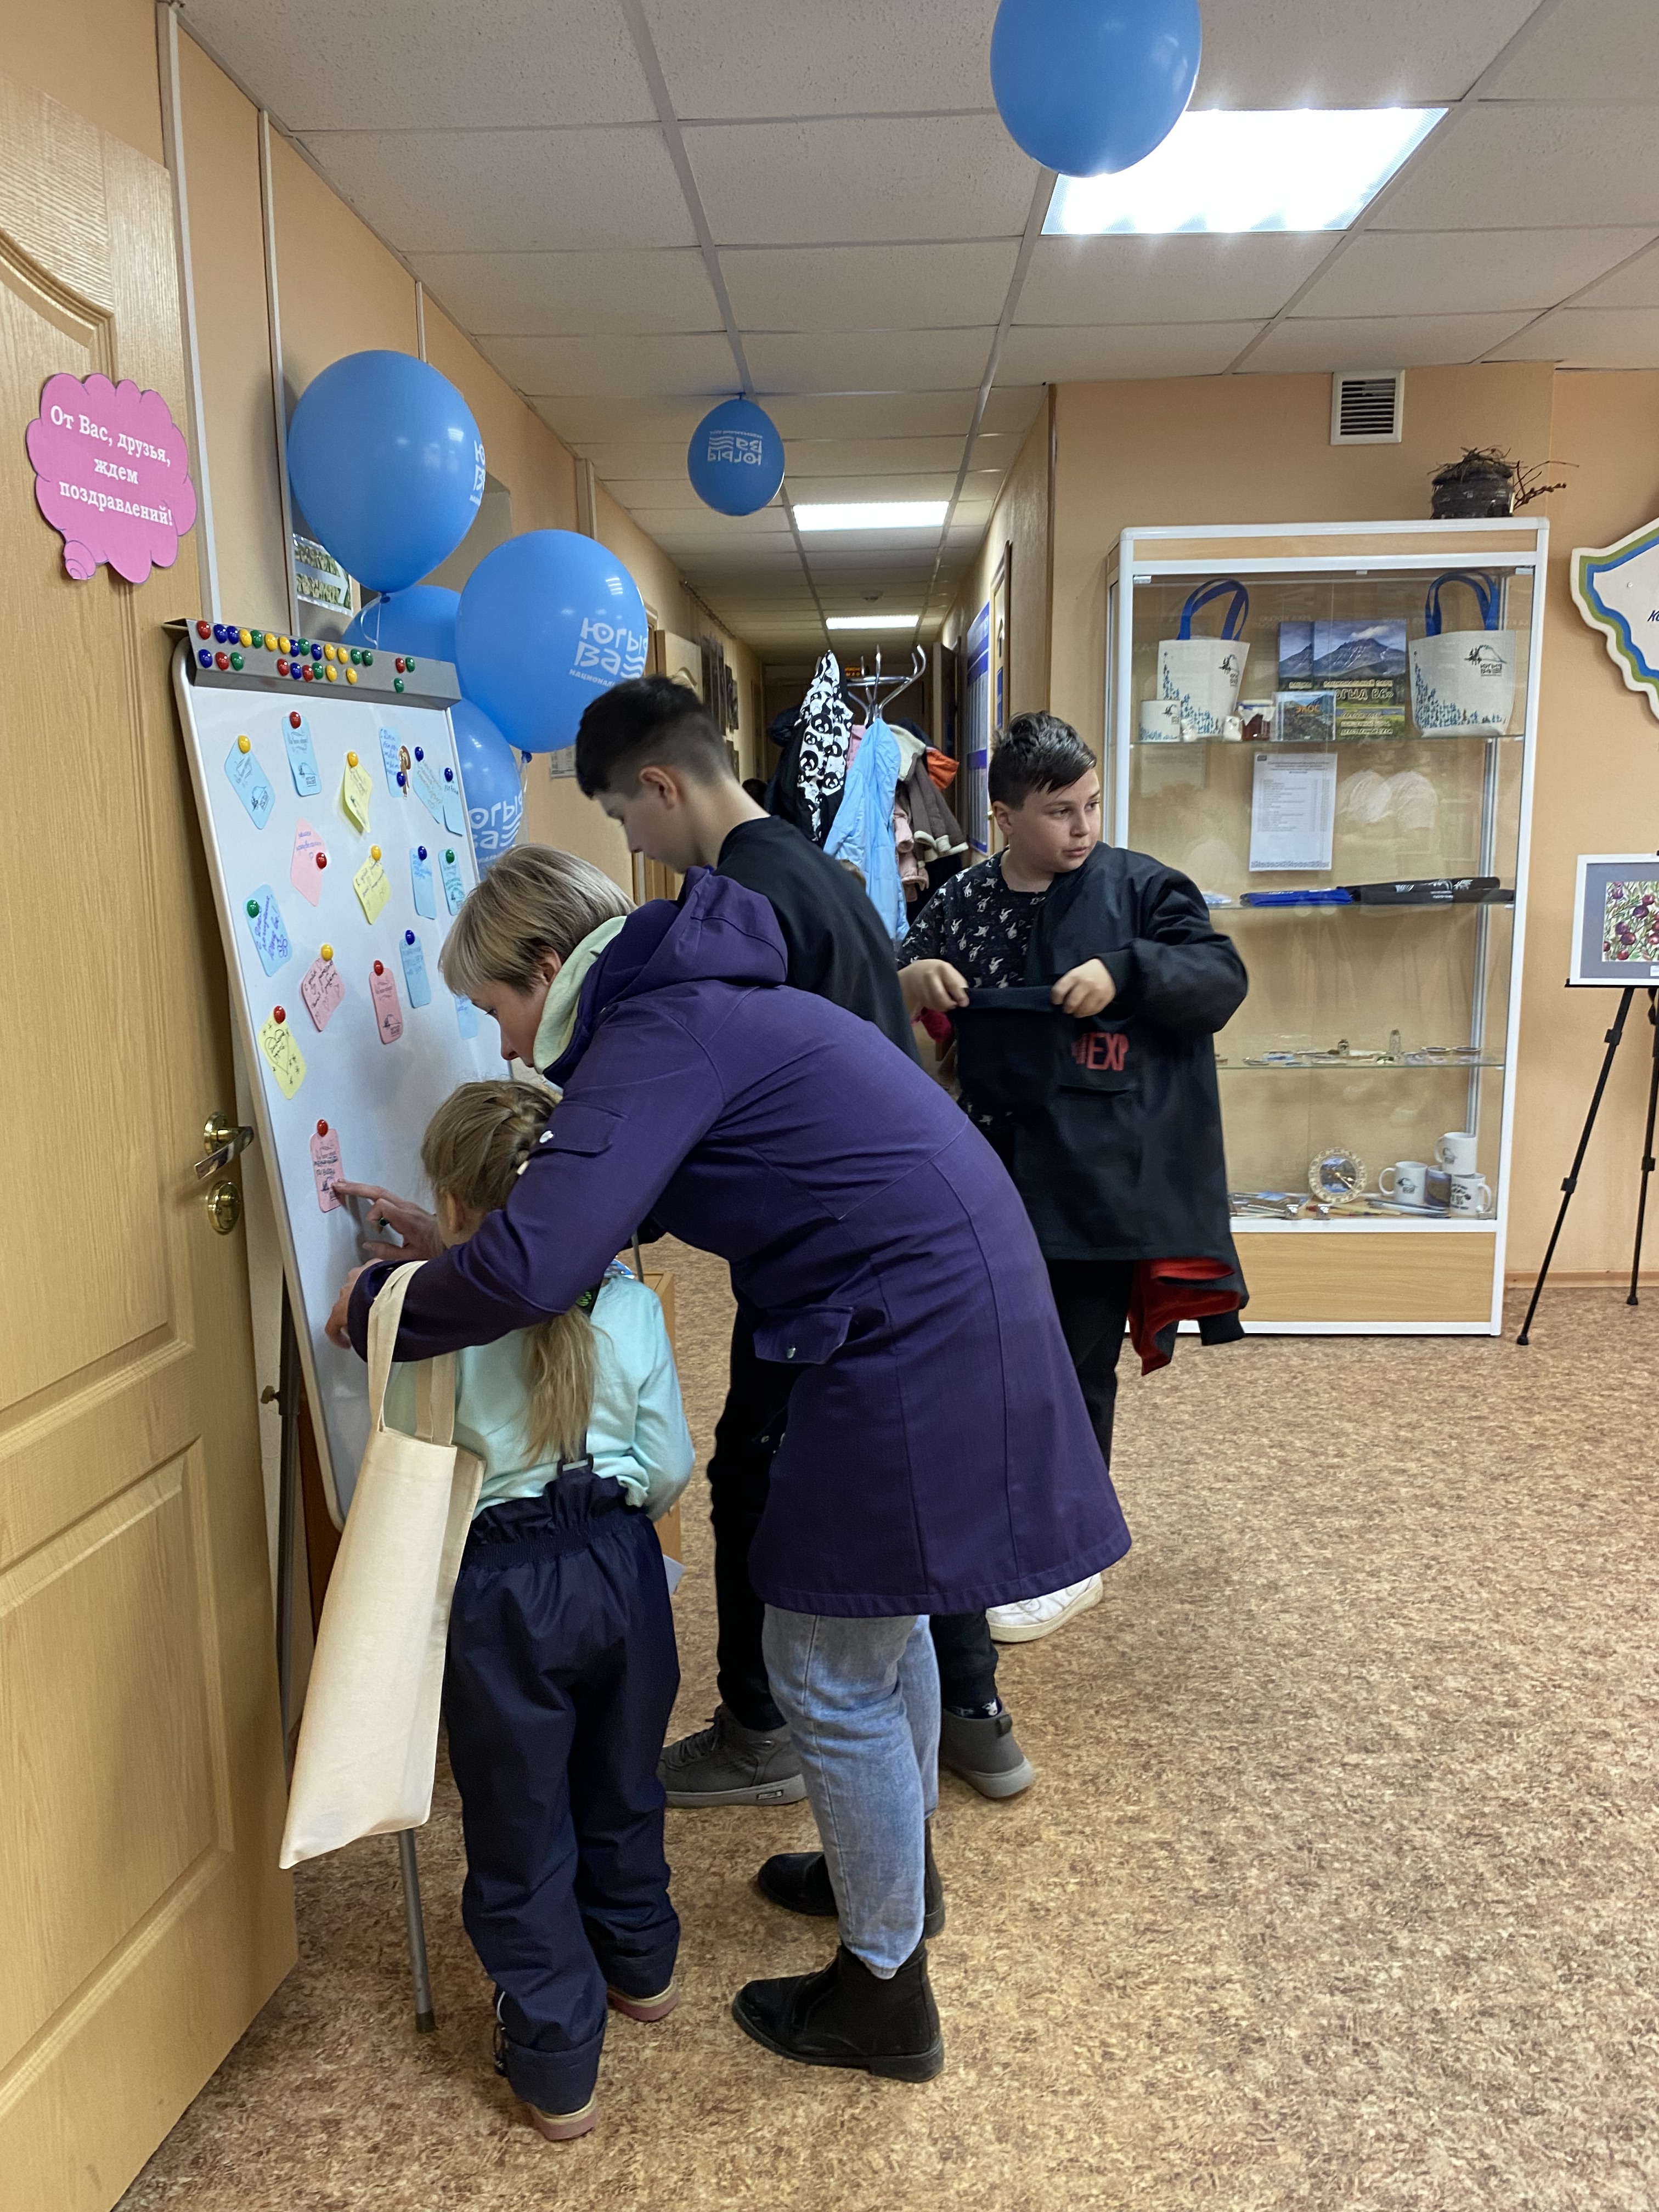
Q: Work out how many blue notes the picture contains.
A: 10